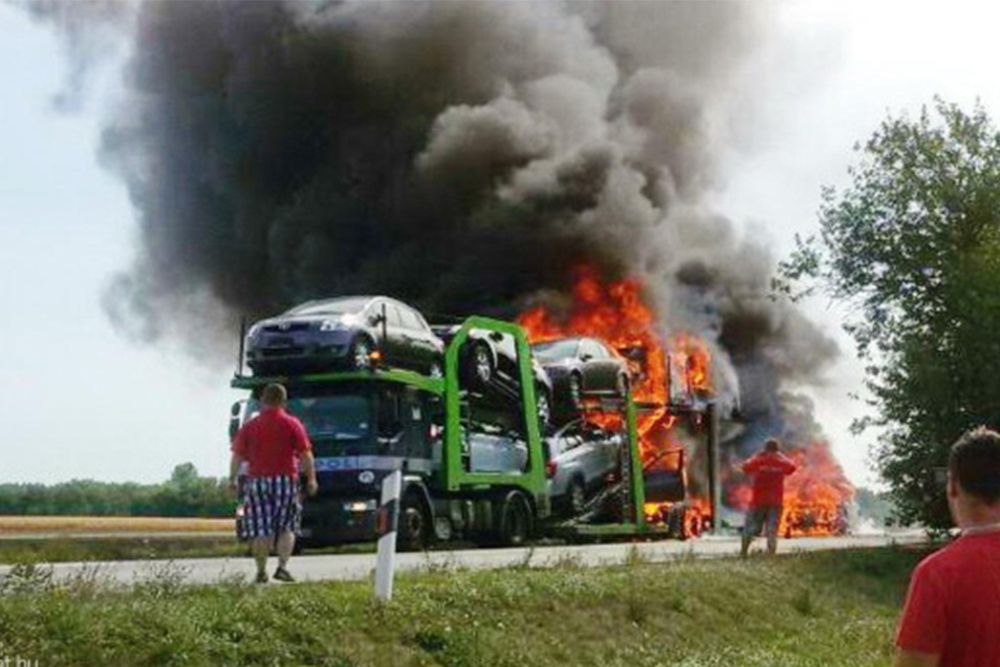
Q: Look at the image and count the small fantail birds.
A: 0